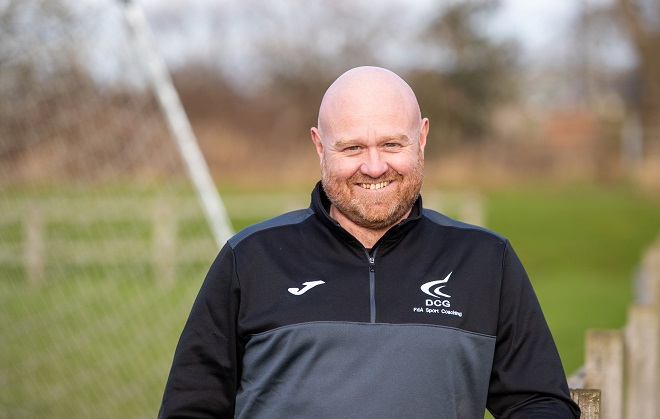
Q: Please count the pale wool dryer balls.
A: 0